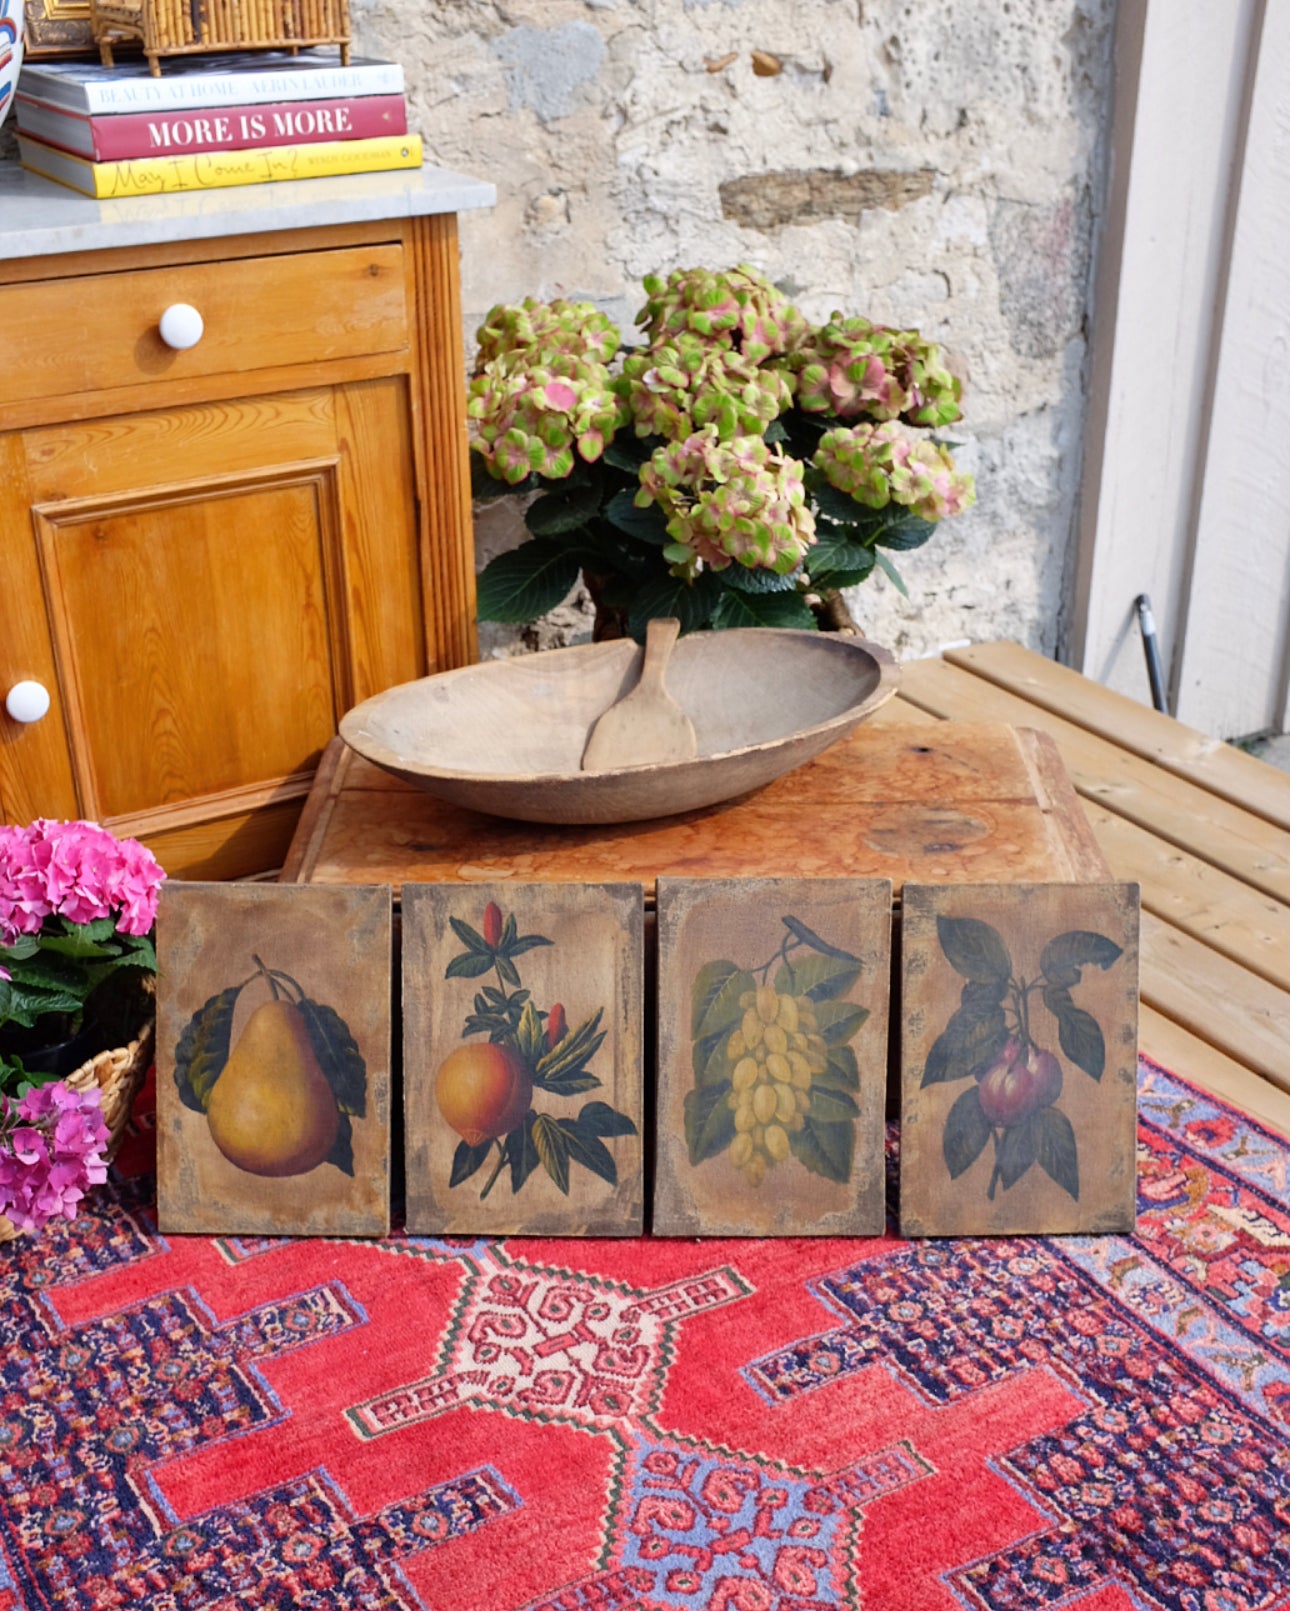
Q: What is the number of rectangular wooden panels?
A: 4